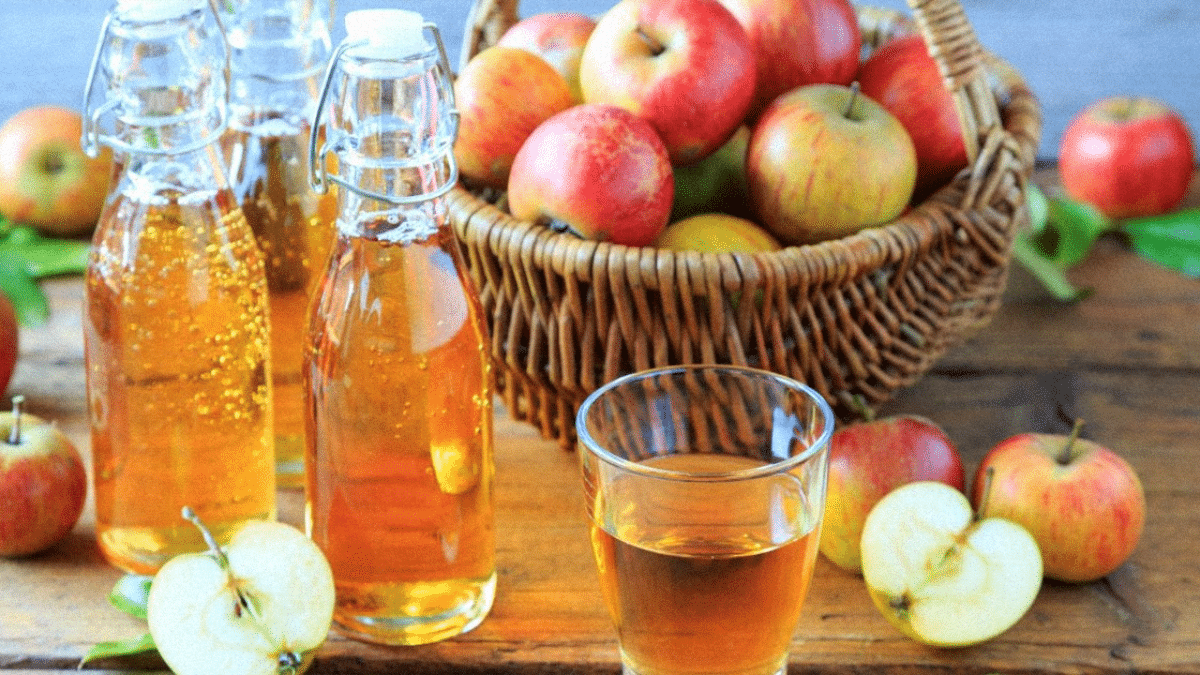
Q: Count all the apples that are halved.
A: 2